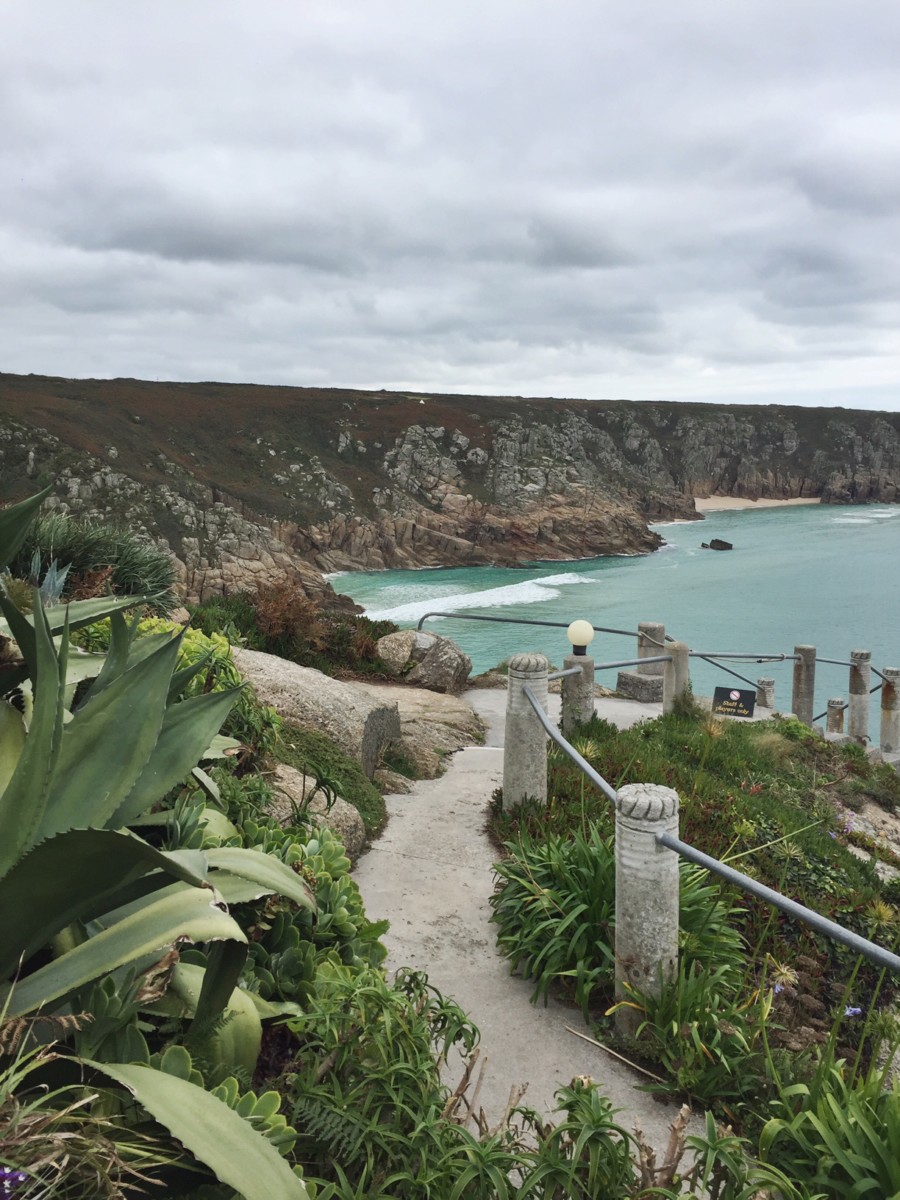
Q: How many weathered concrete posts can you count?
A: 10